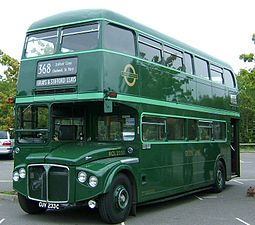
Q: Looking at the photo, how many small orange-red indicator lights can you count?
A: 2